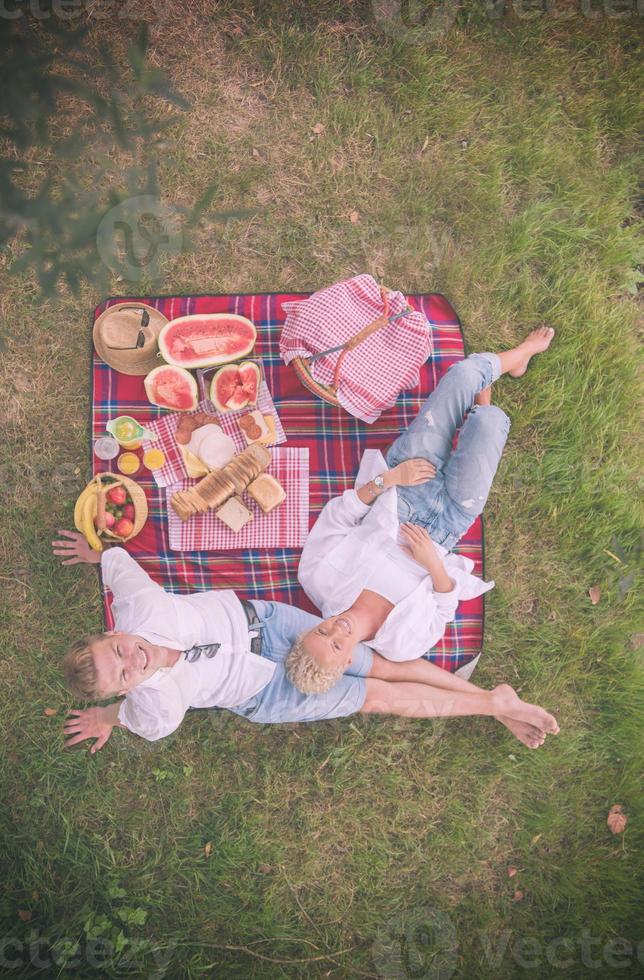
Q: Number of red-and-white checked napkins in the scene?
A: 3